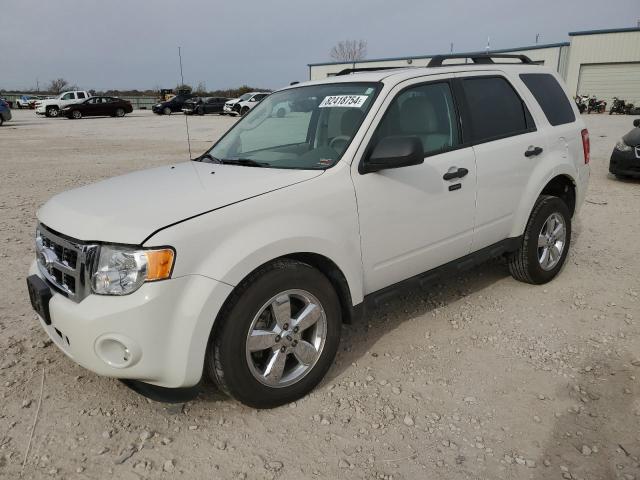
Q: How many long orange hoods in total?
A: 0